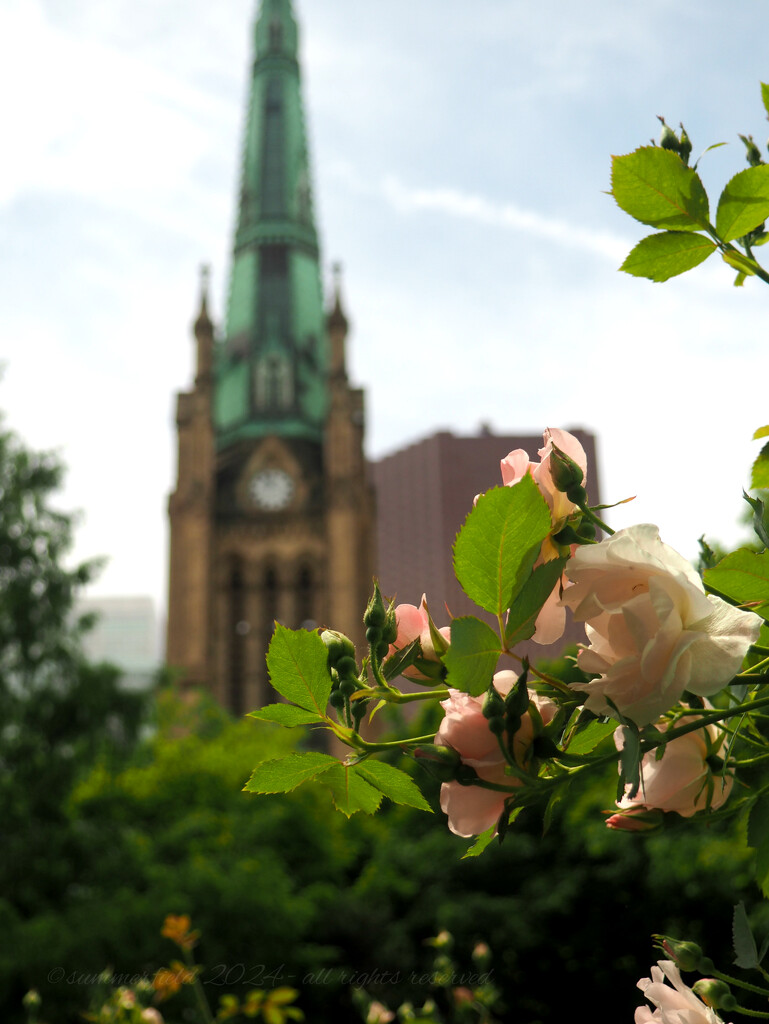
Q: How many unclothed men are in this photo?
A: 0